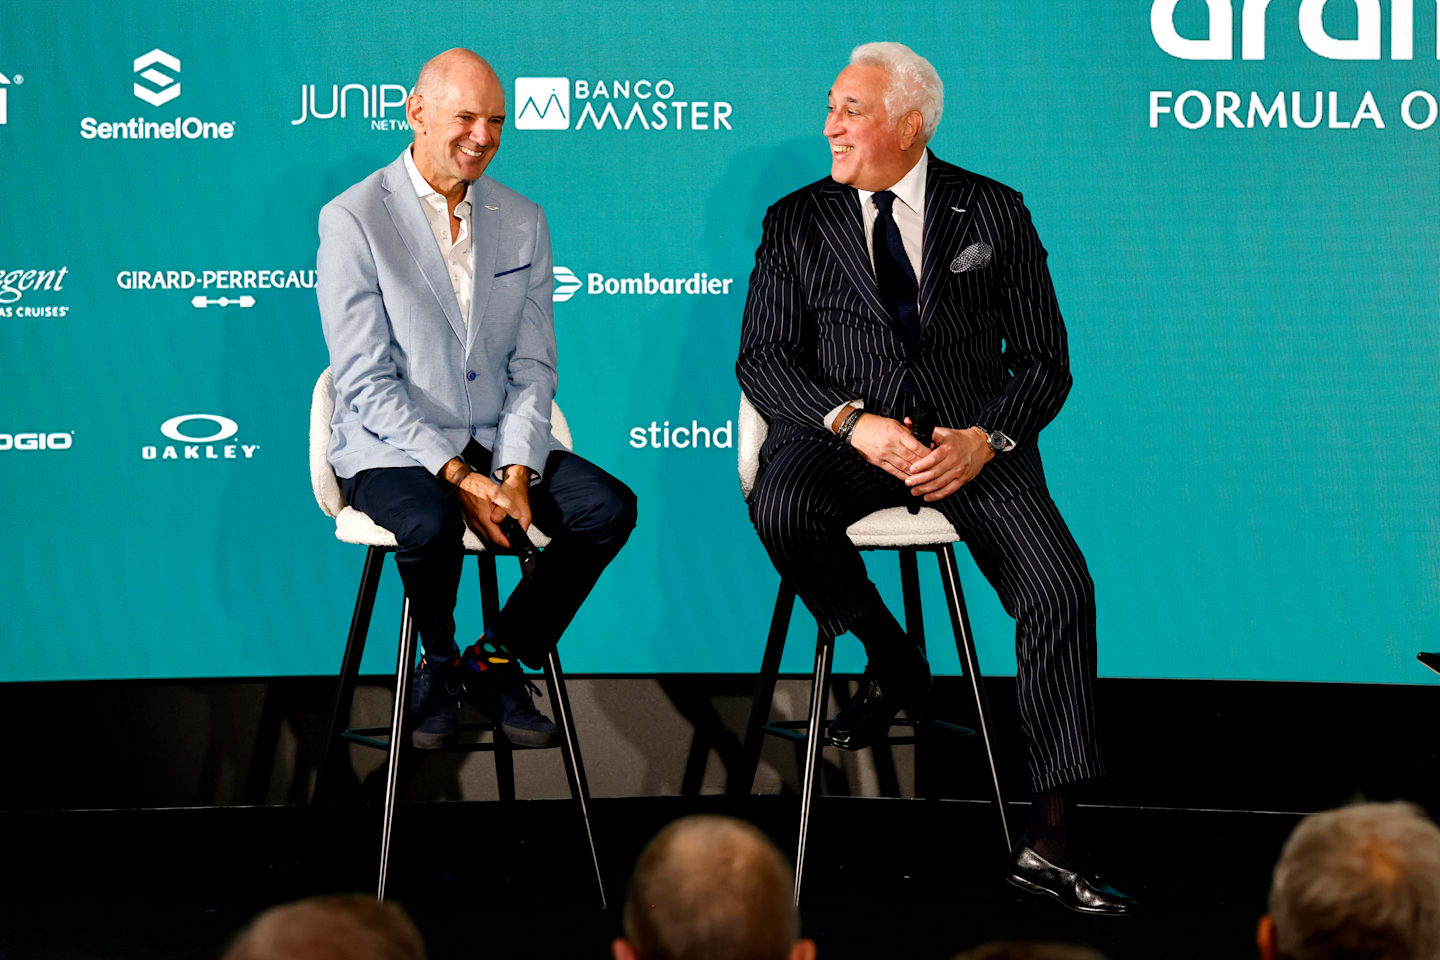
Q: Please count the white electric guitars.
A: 0